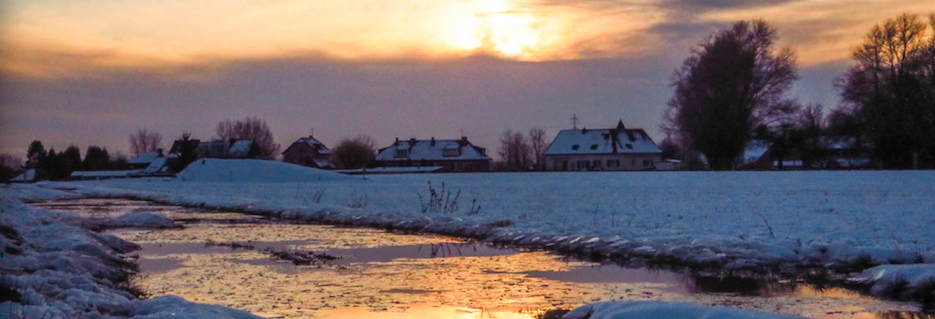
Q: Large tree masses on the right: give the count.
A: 2